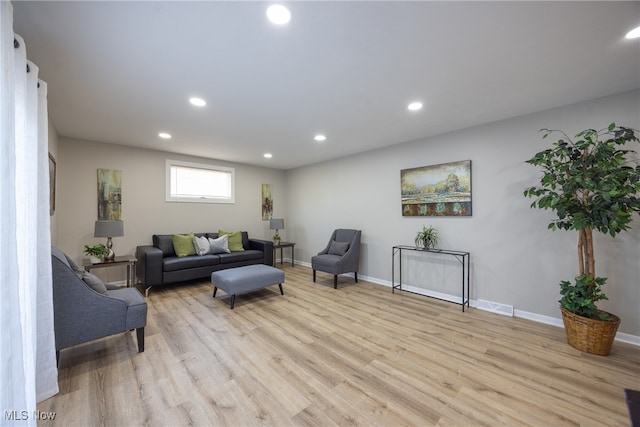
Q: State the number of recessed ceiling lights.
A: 7